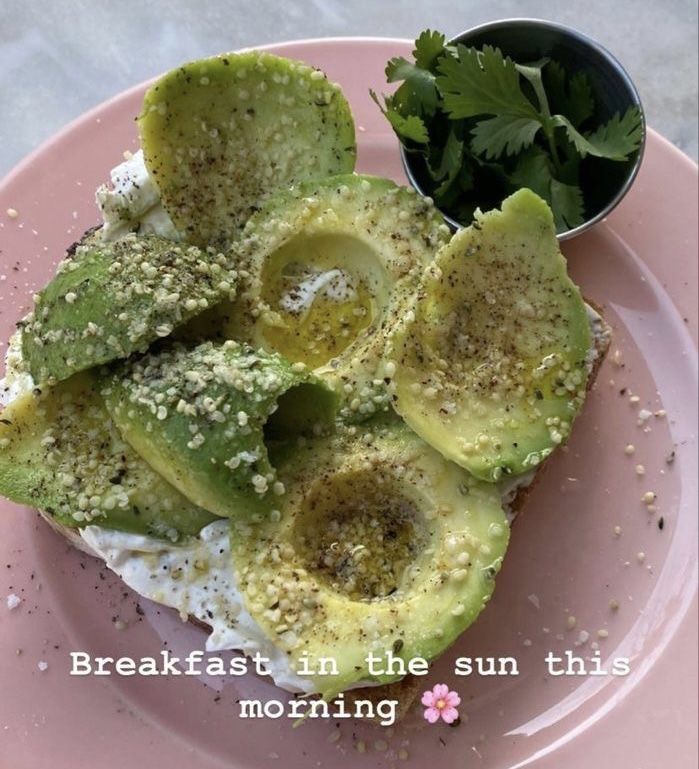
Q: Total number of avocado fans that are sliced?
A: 7